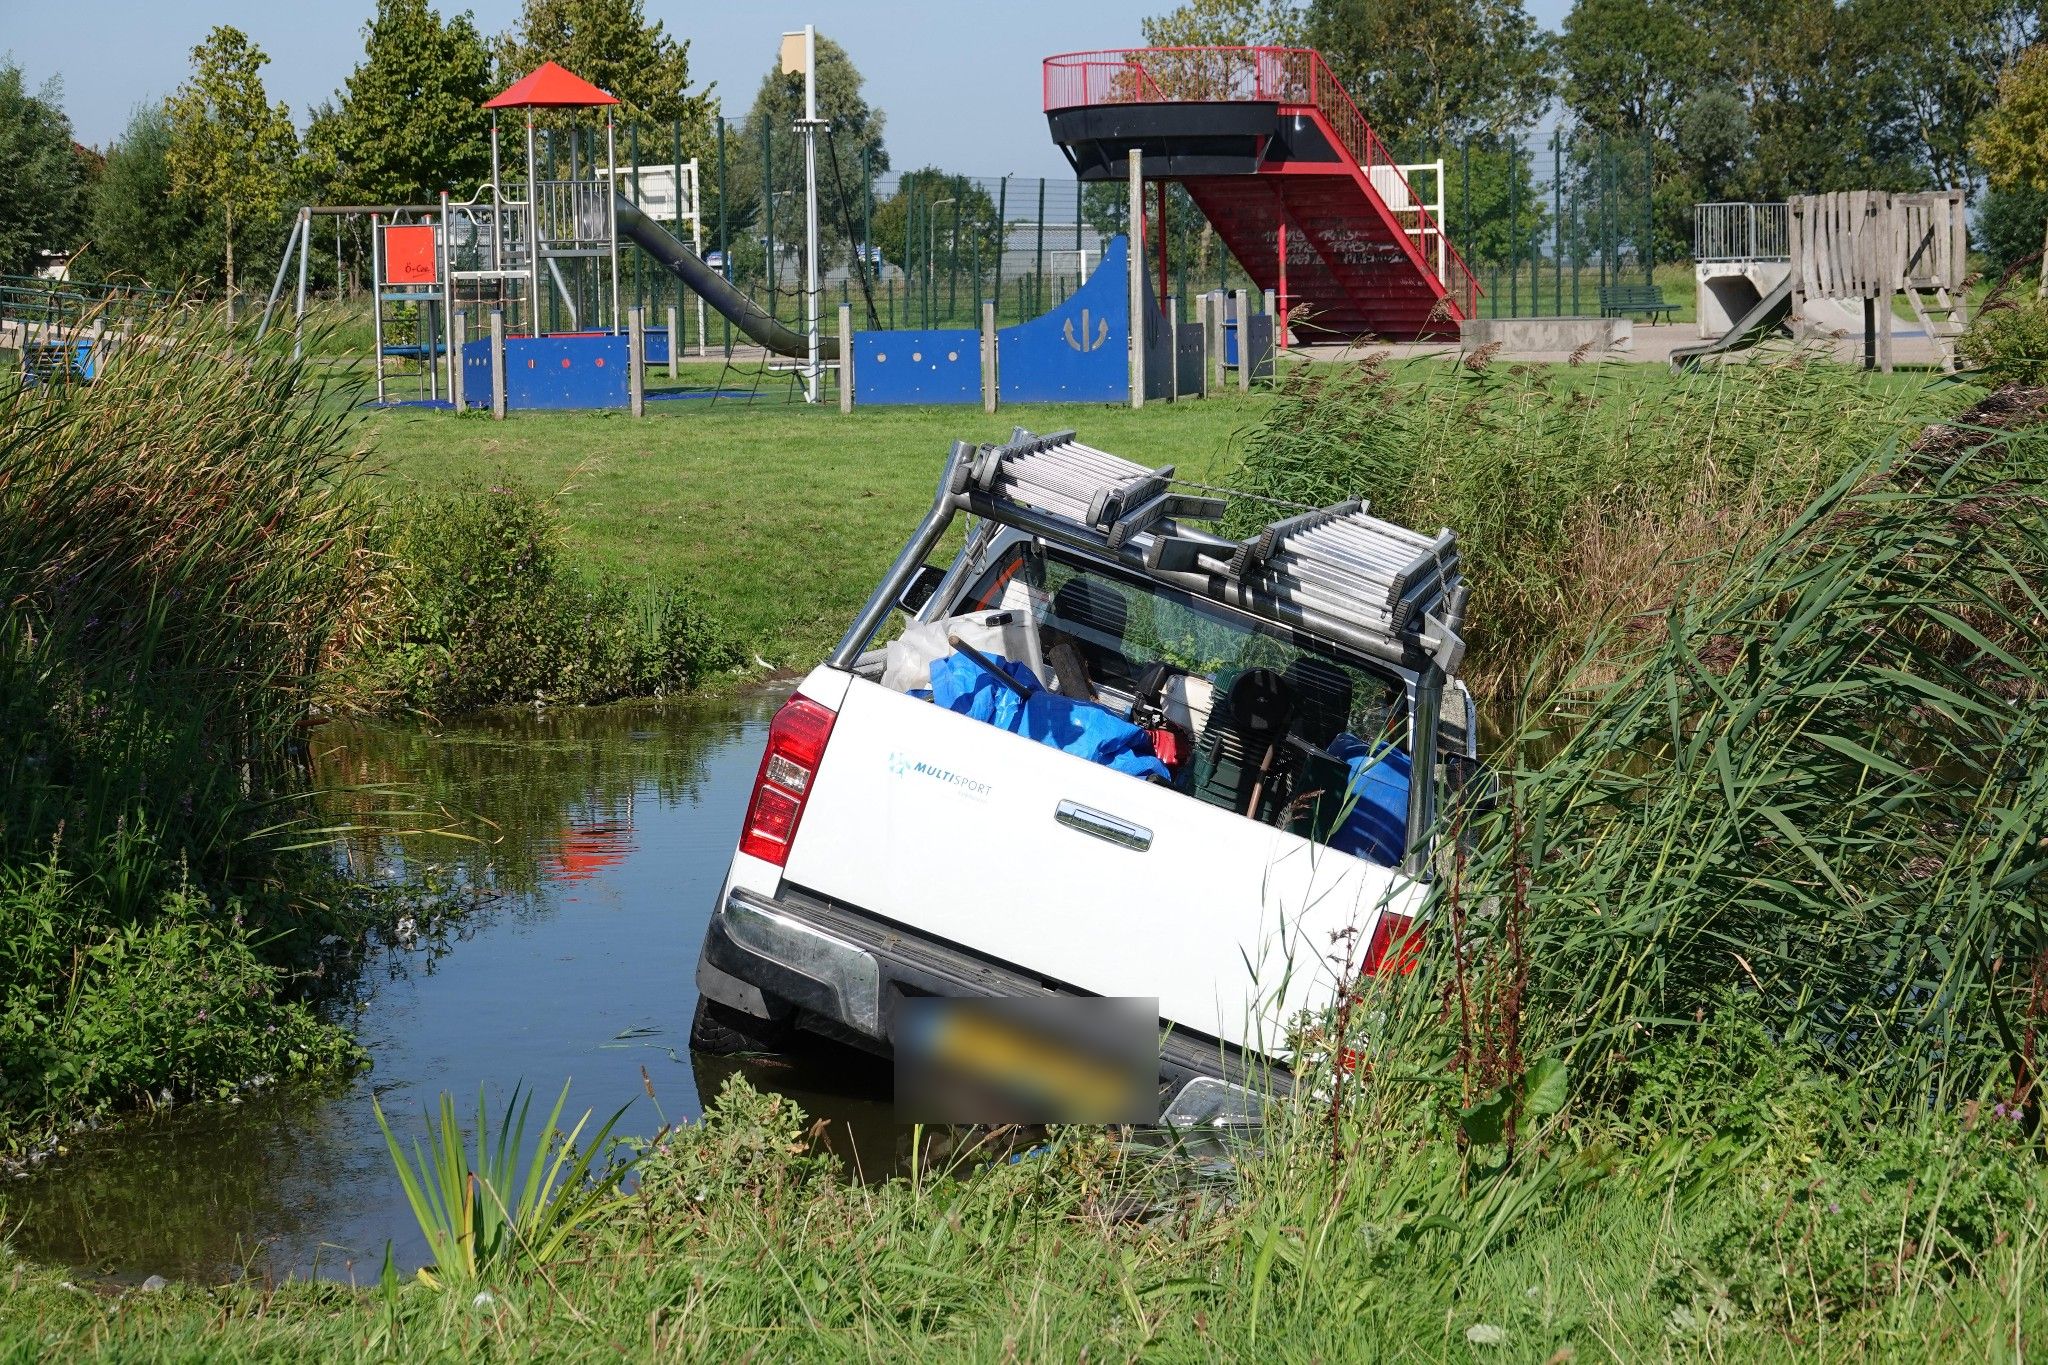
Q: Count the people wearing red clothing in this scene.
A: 0